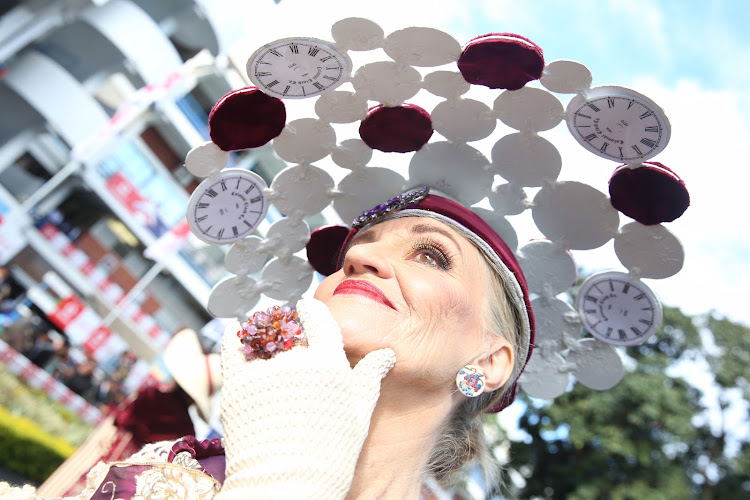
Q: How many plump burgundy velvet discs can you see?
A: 5